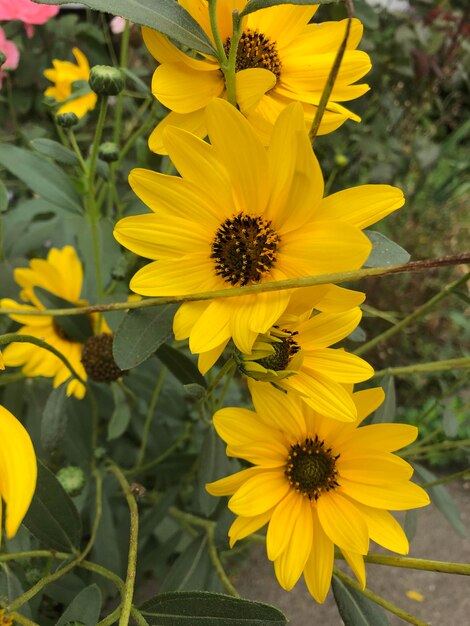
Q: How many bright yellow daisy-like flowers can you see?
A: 7